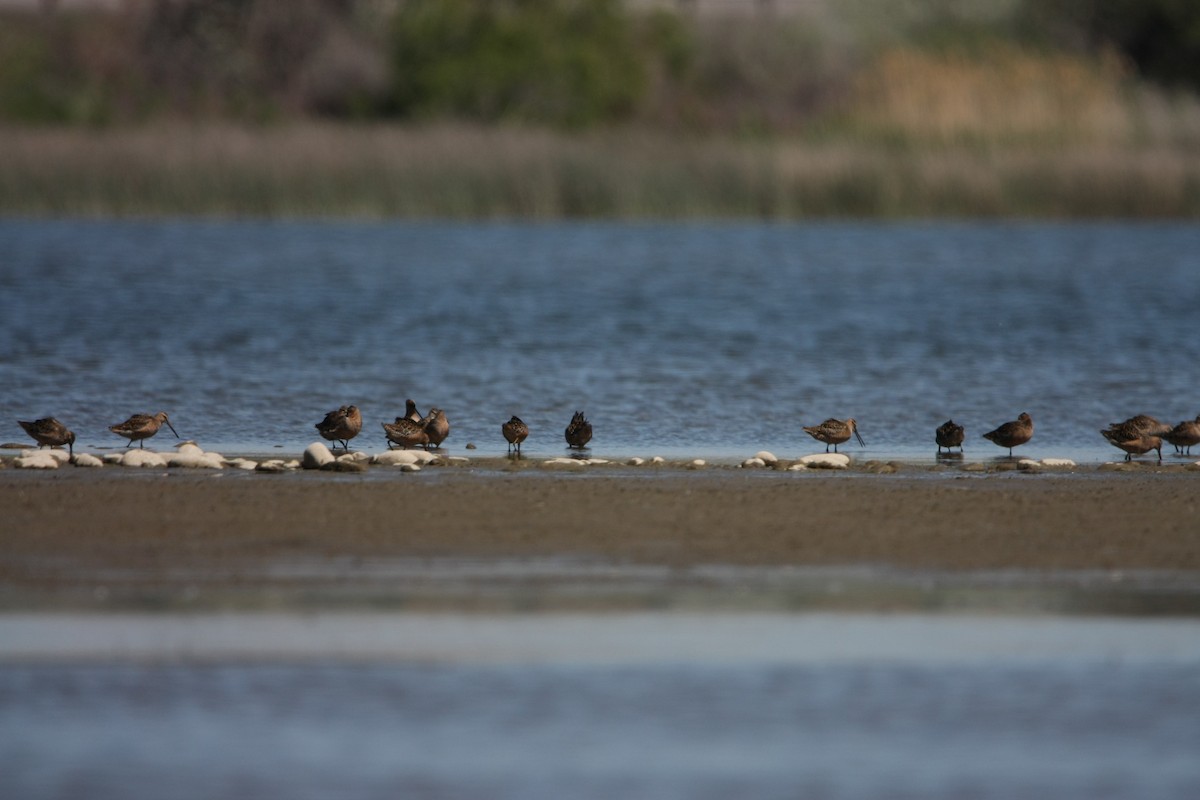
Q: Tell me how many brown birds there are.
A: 14